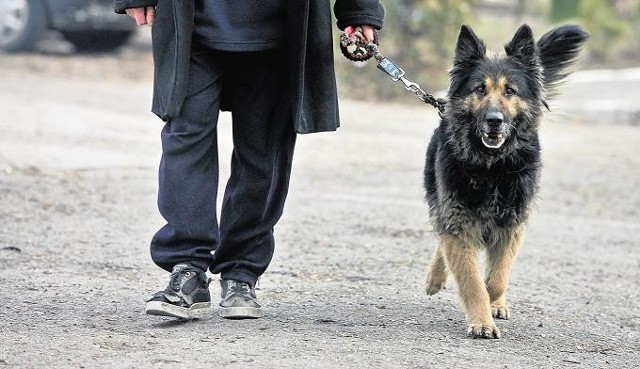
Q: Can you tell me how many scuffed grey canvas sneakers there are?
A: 2